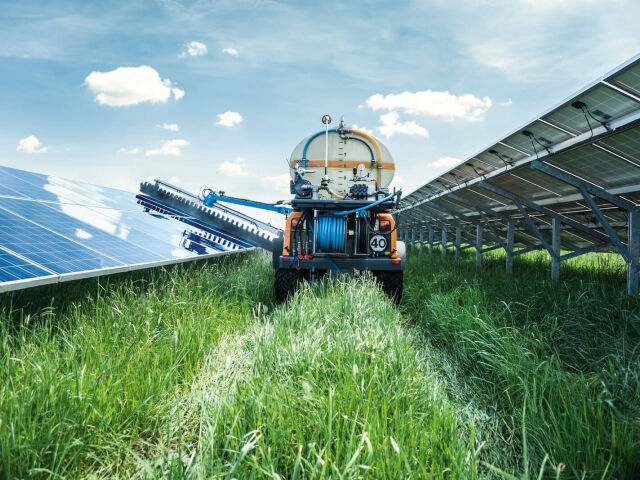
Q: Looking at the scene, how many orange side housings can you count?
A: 2